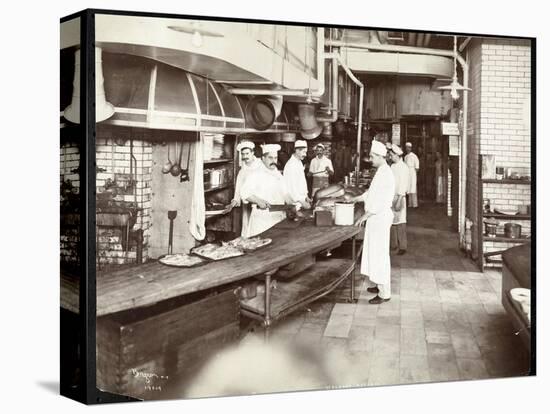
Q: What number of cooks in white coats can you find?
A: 7